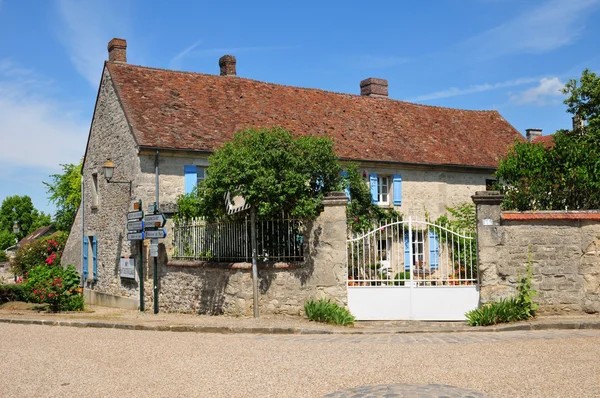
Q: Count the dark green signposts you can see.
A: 2